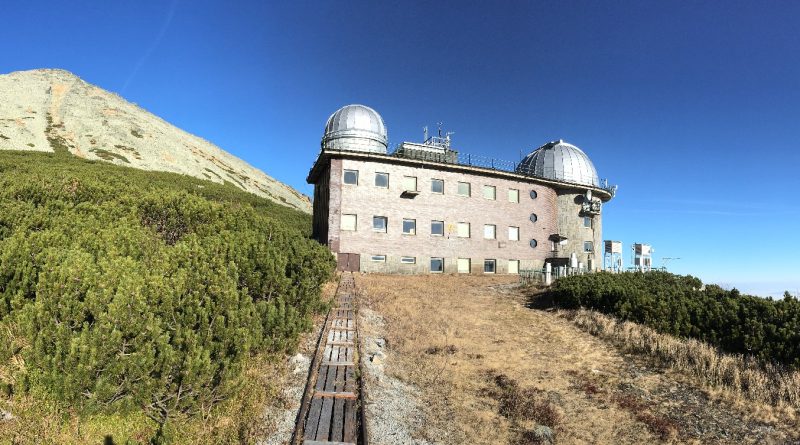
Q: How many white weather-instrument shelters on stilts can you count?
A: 2